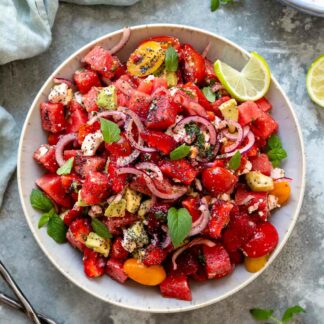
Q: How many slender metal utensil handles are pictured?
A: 2